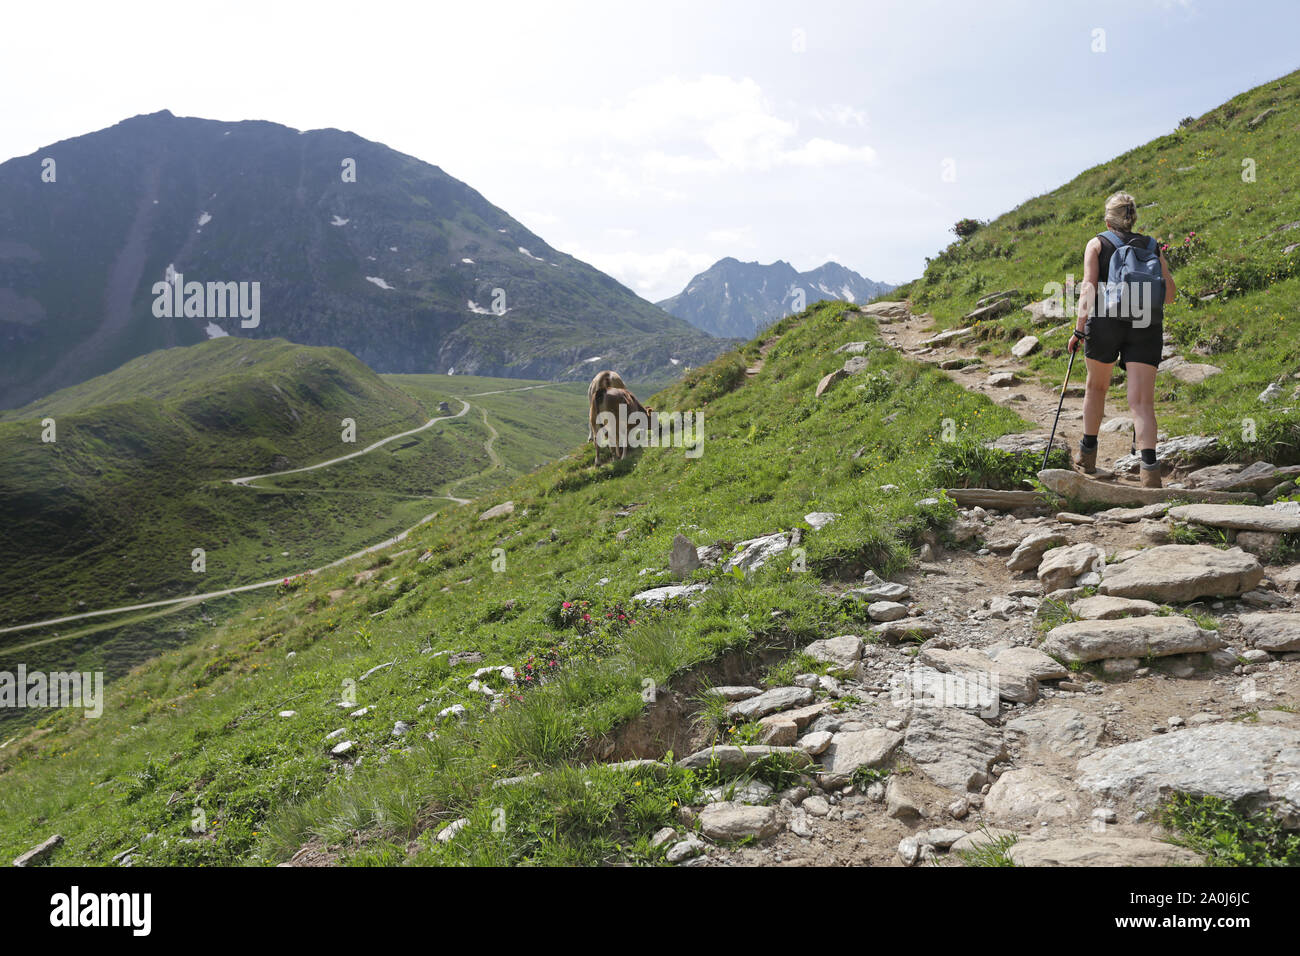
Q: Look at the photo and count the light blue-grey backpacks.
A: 1